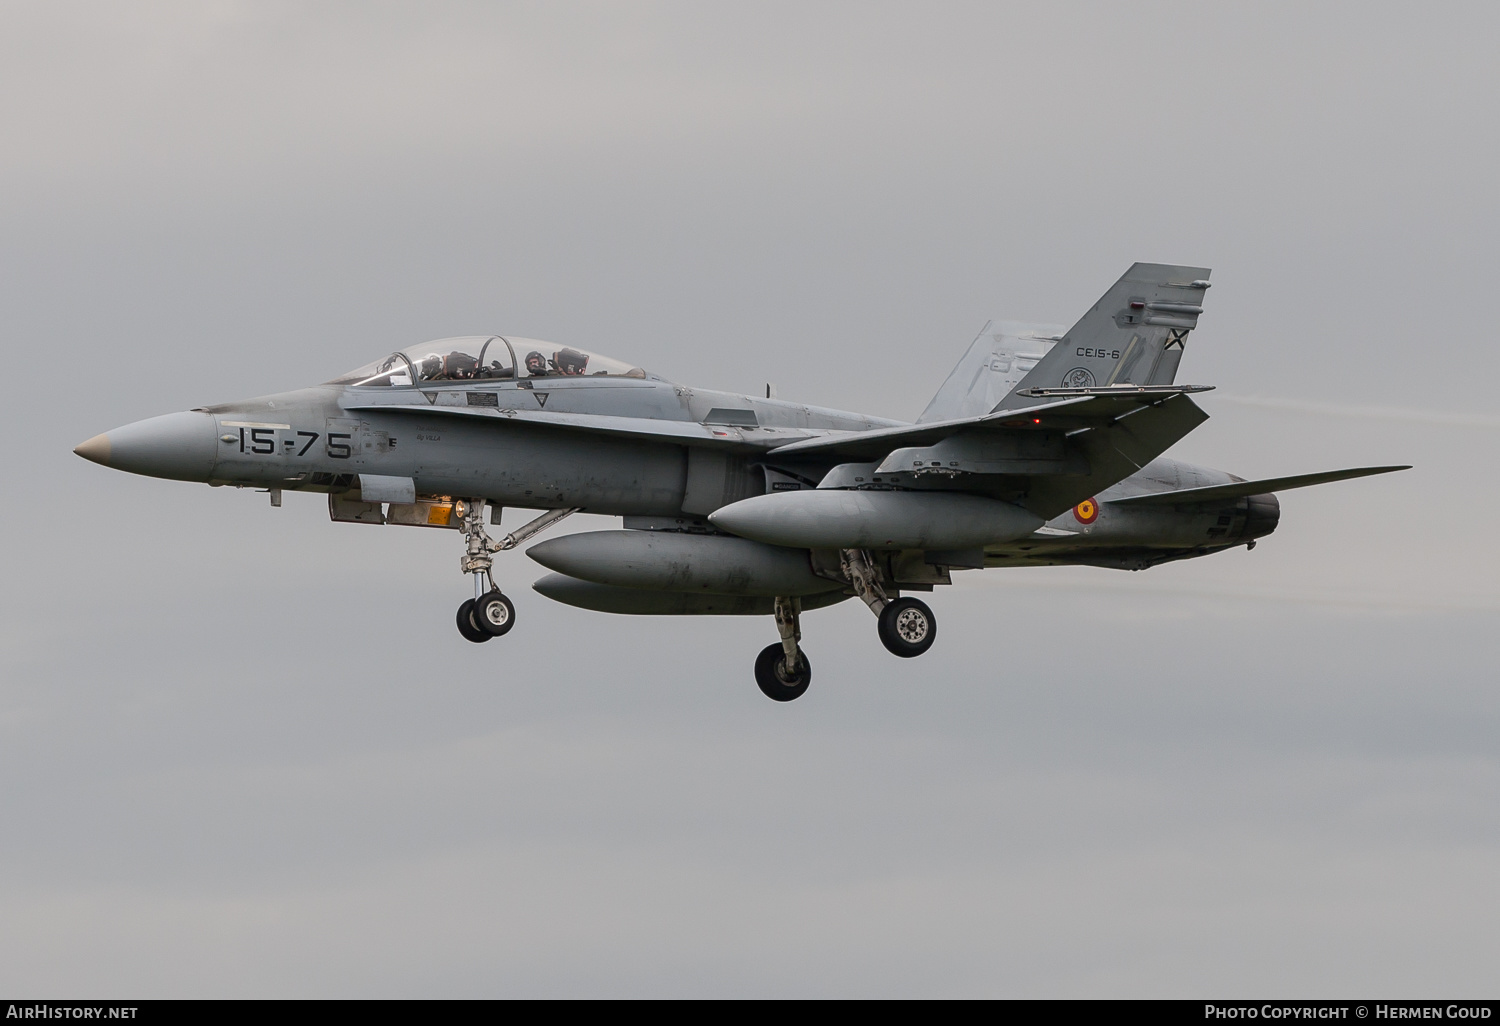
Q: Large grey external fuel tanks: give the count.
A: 3